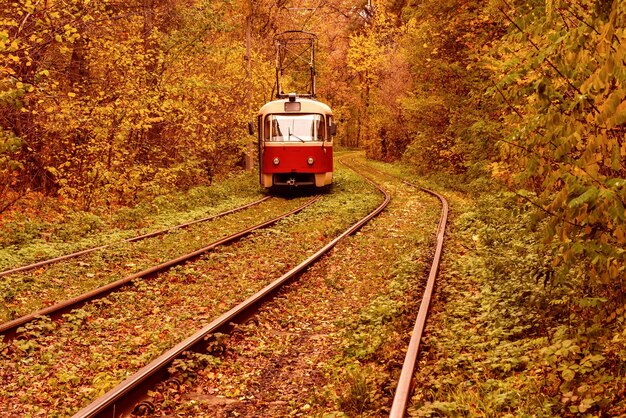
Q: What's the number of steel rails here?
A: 4